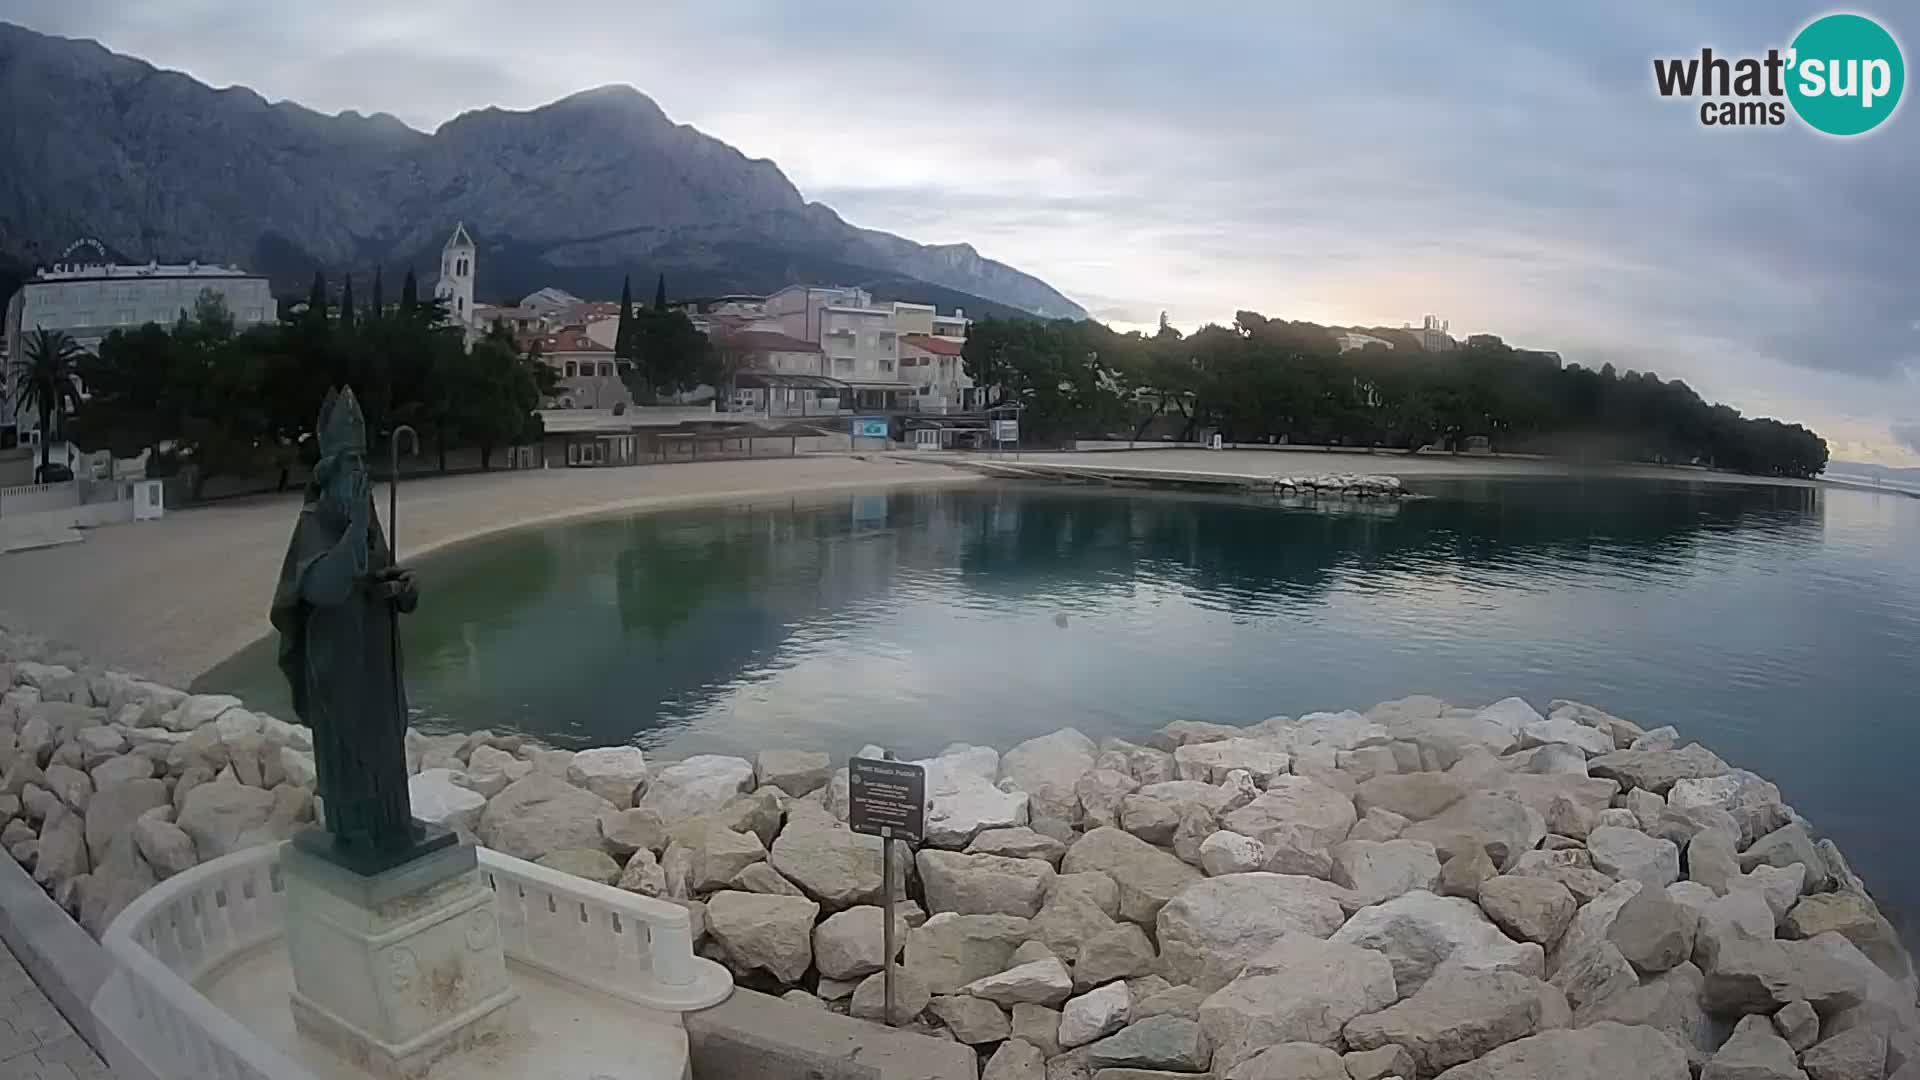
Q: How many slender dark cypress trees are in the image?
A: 6